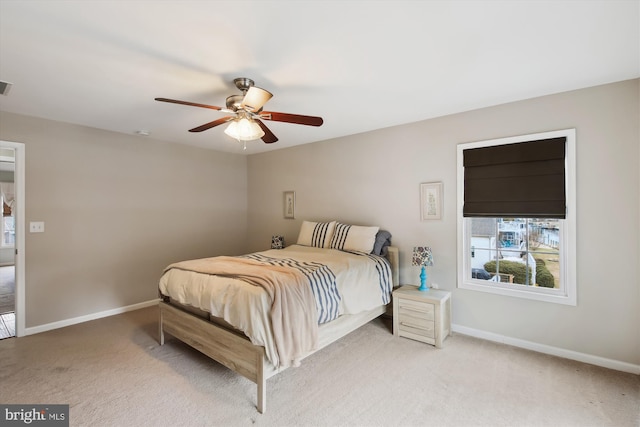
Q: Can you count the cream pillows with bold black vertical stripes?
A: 2